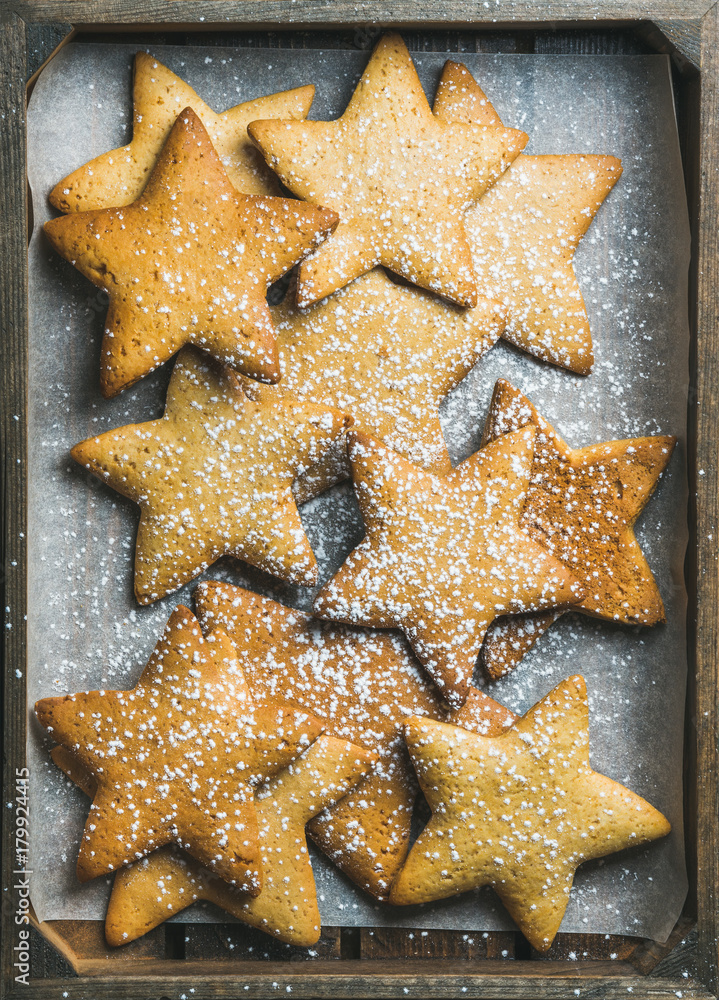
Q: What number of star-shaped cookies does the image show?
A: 12